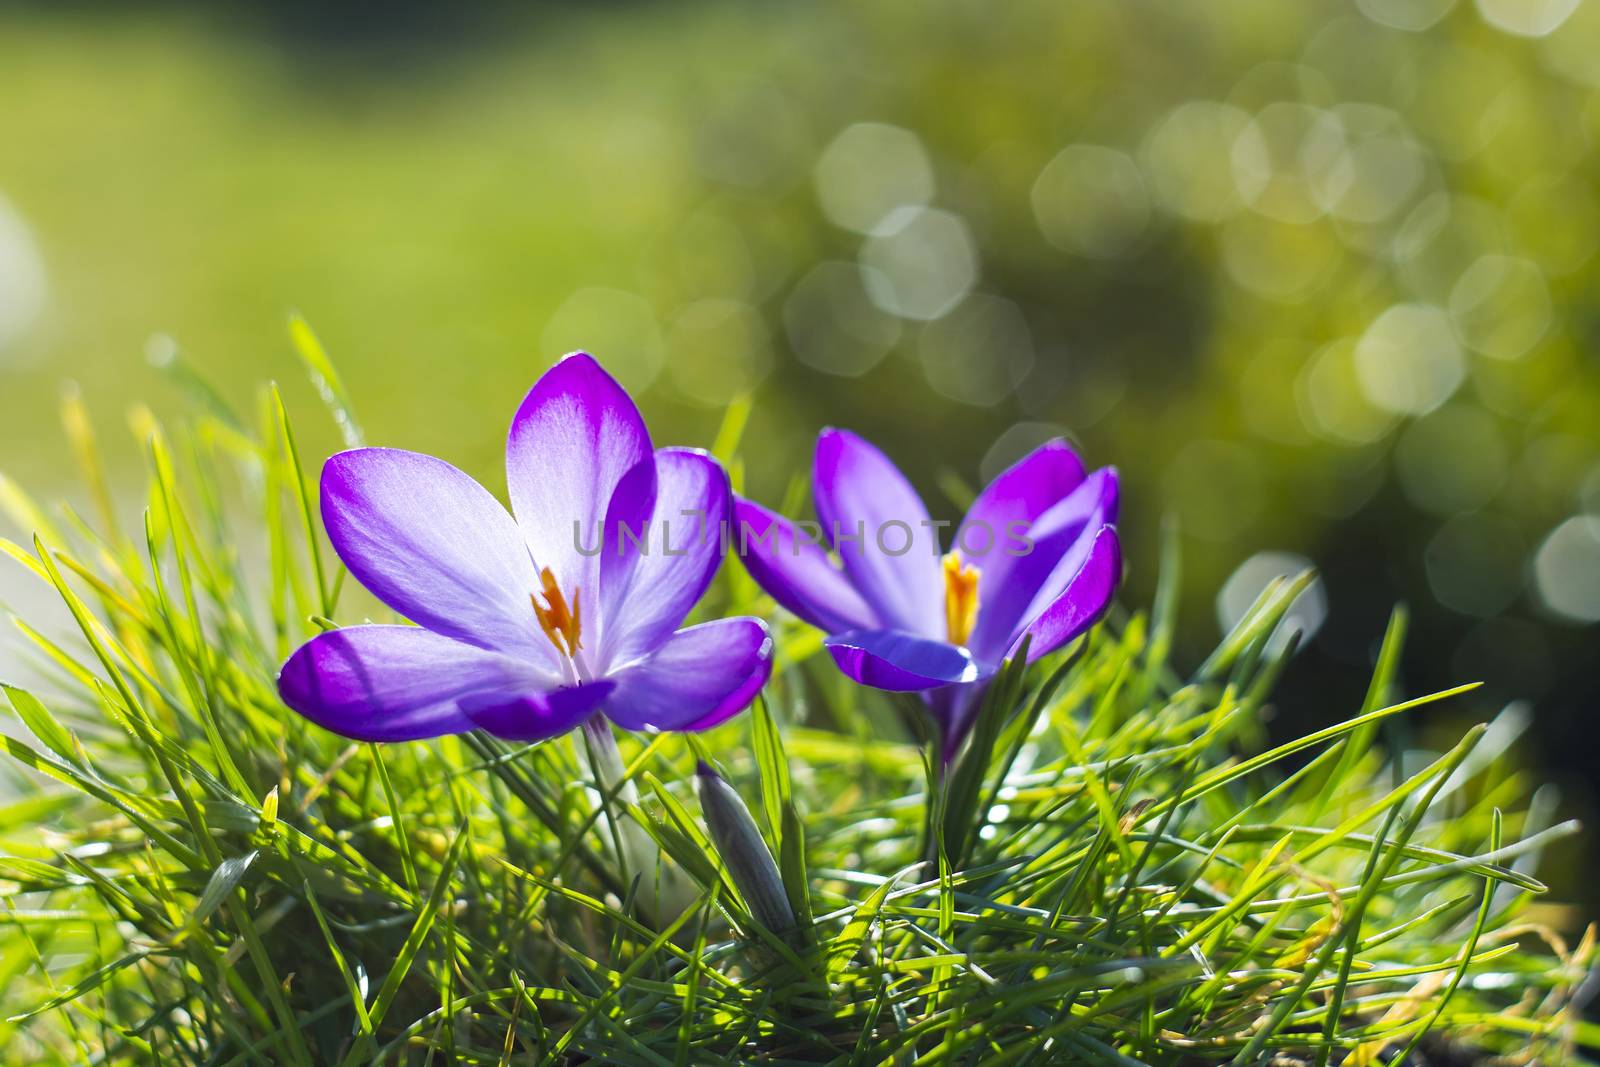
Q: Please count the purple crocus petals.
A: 12